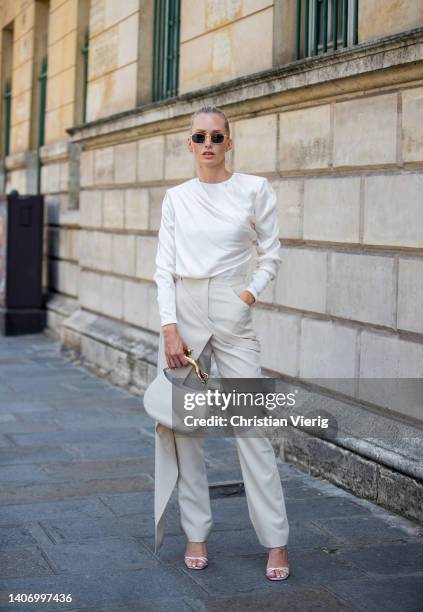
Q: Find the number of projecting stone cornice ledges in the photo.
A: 1